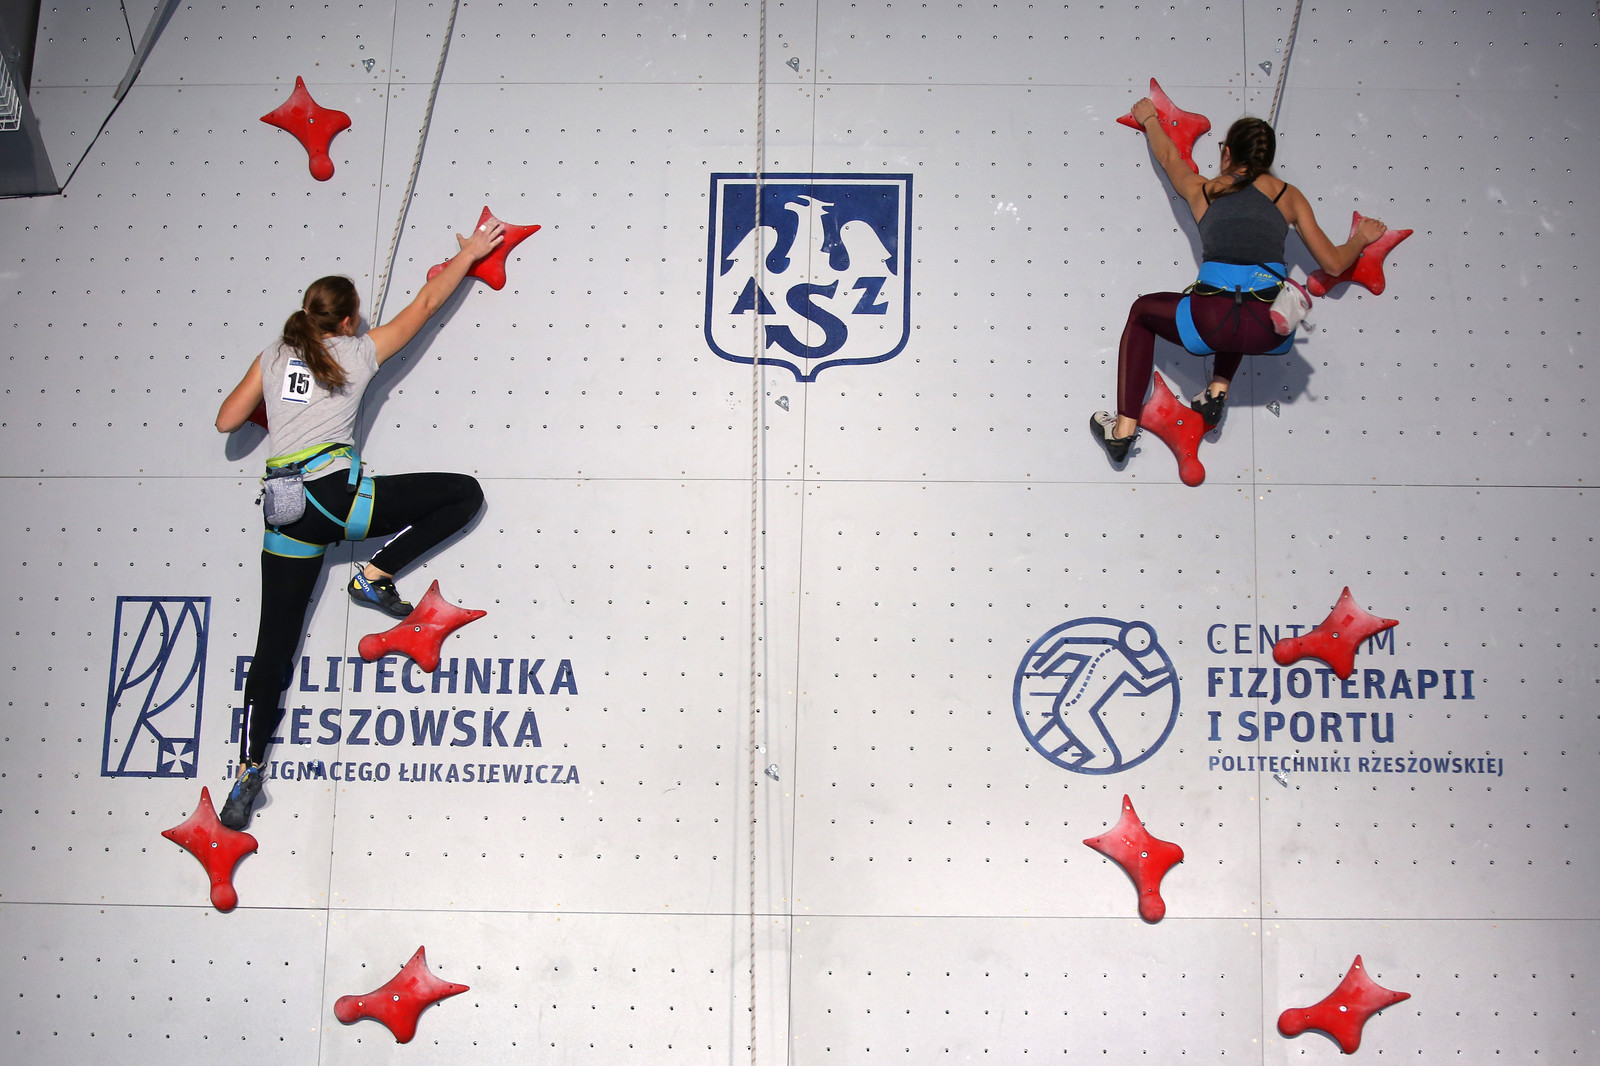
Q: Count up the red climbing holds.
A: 12